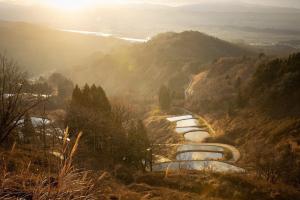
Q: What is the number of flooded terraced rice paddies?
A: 7